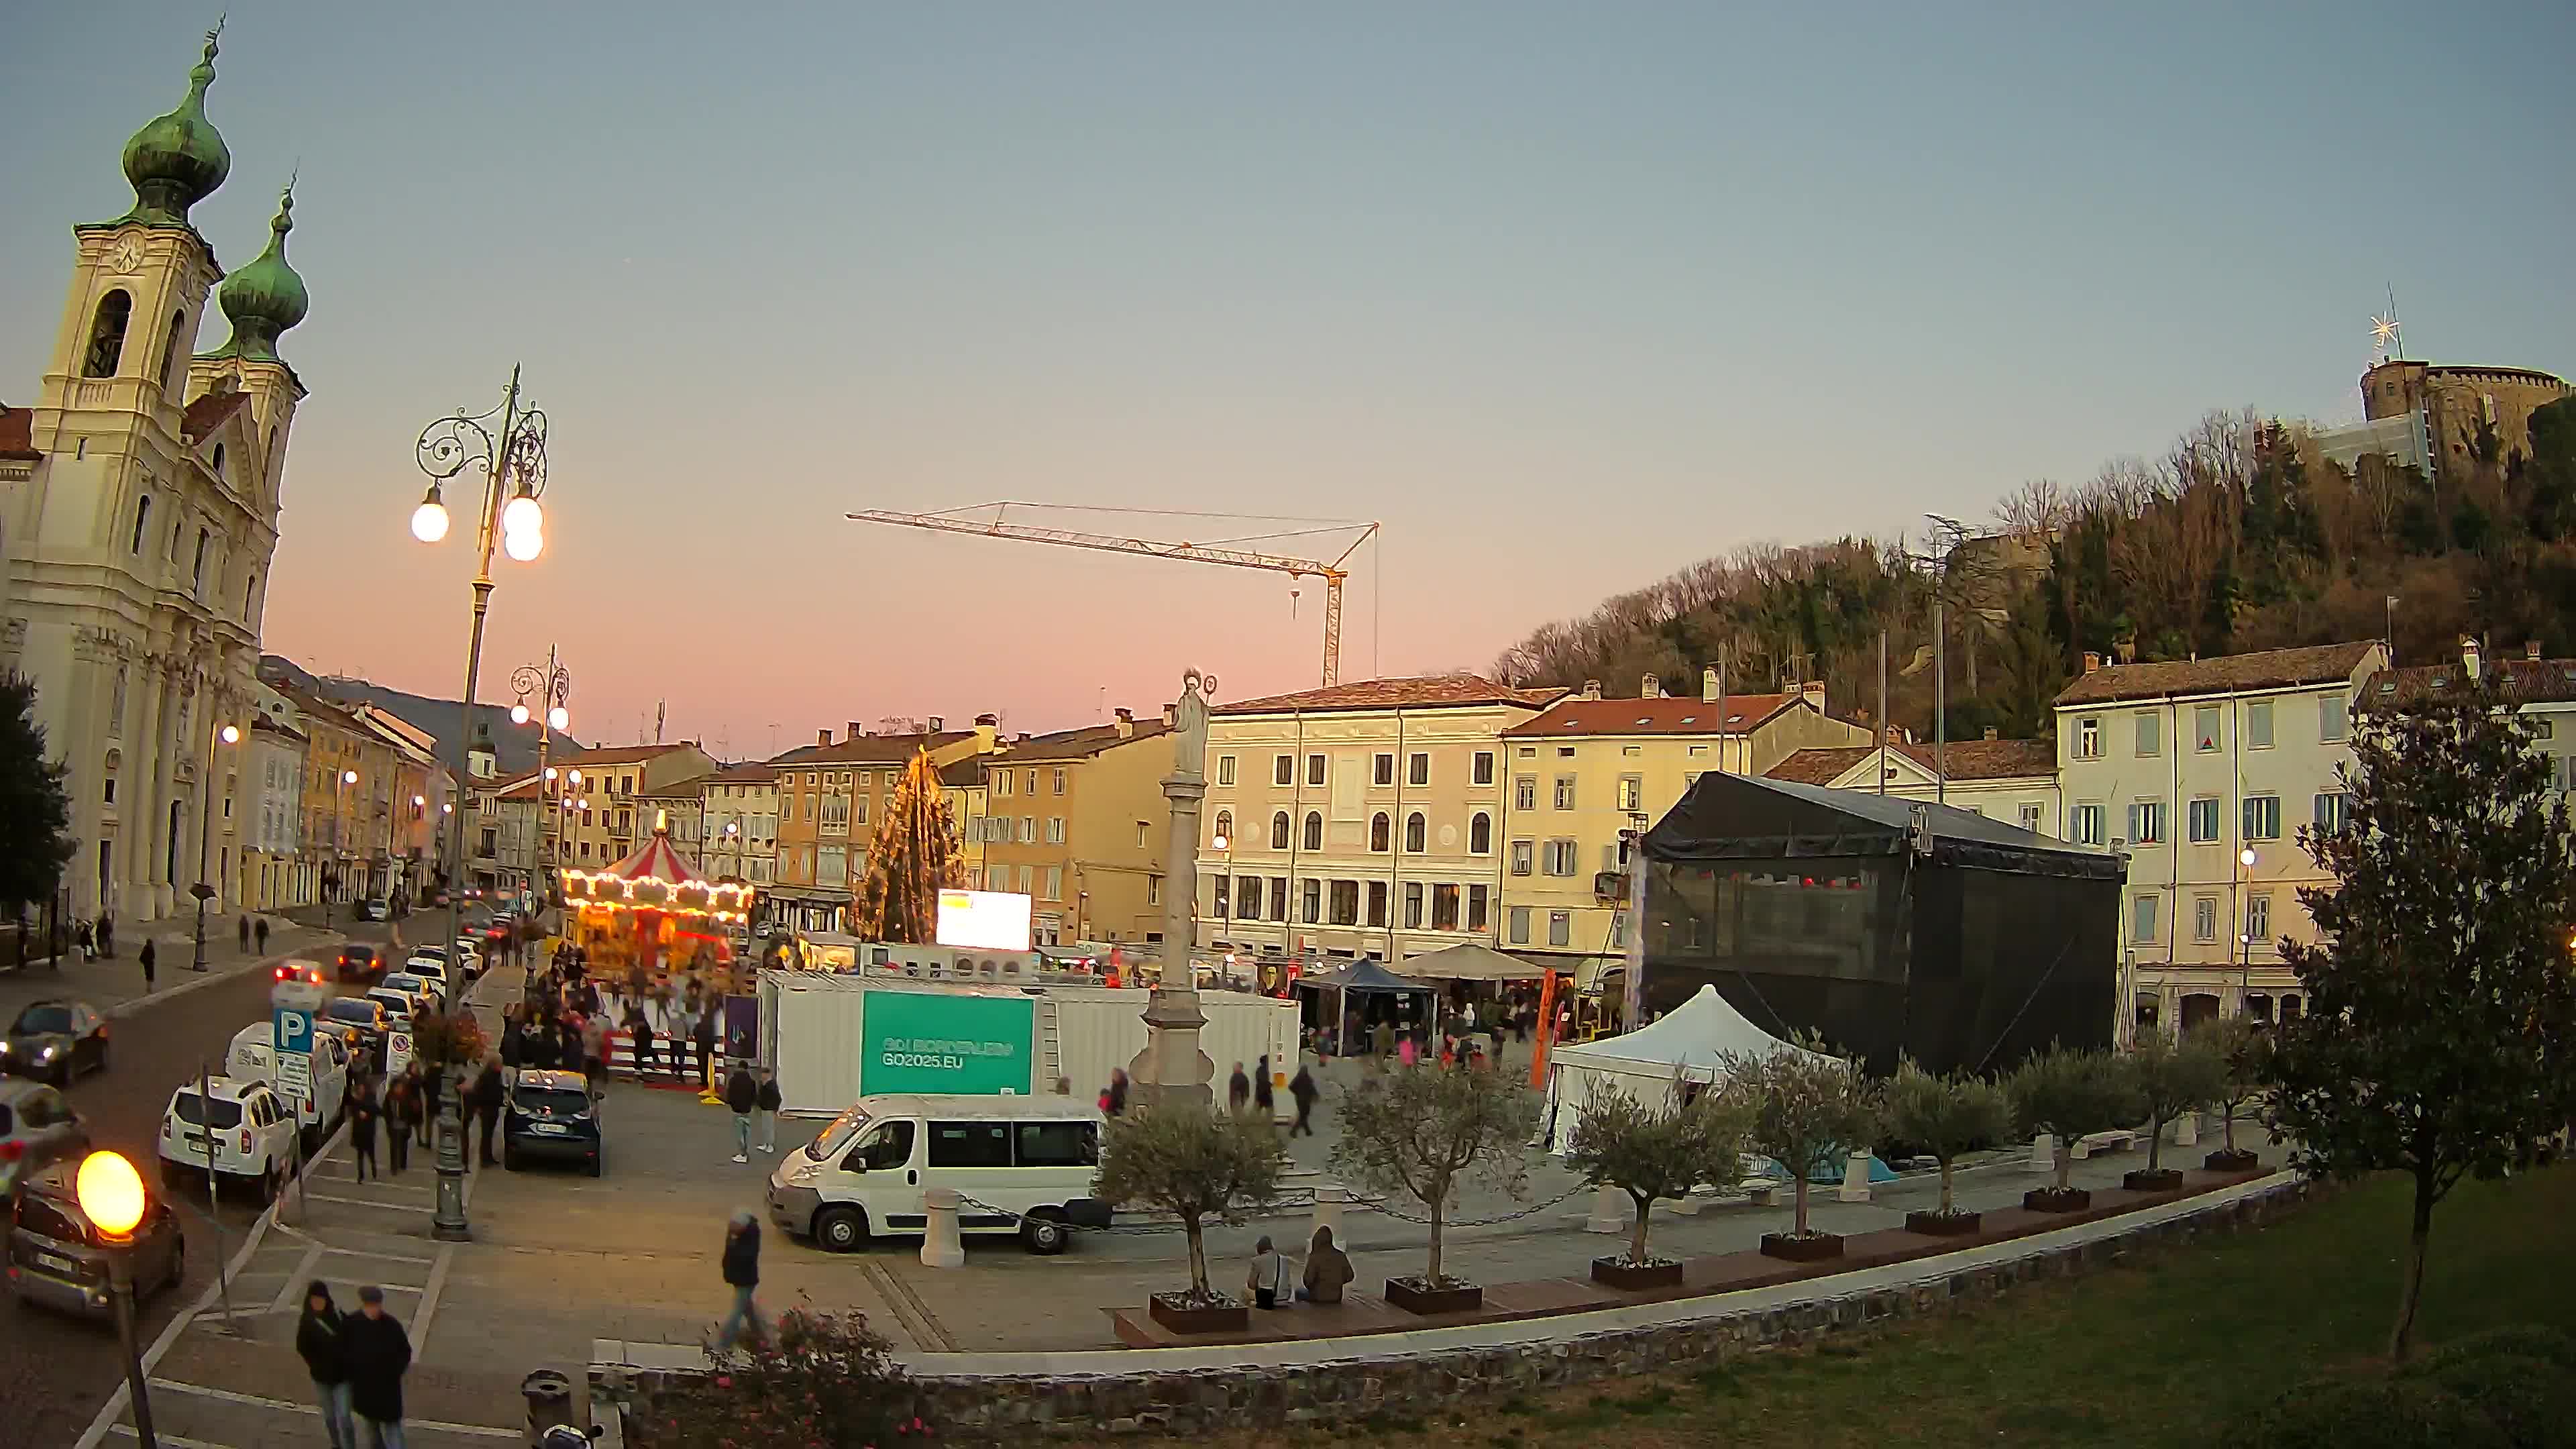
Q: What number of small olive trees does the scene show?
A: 8